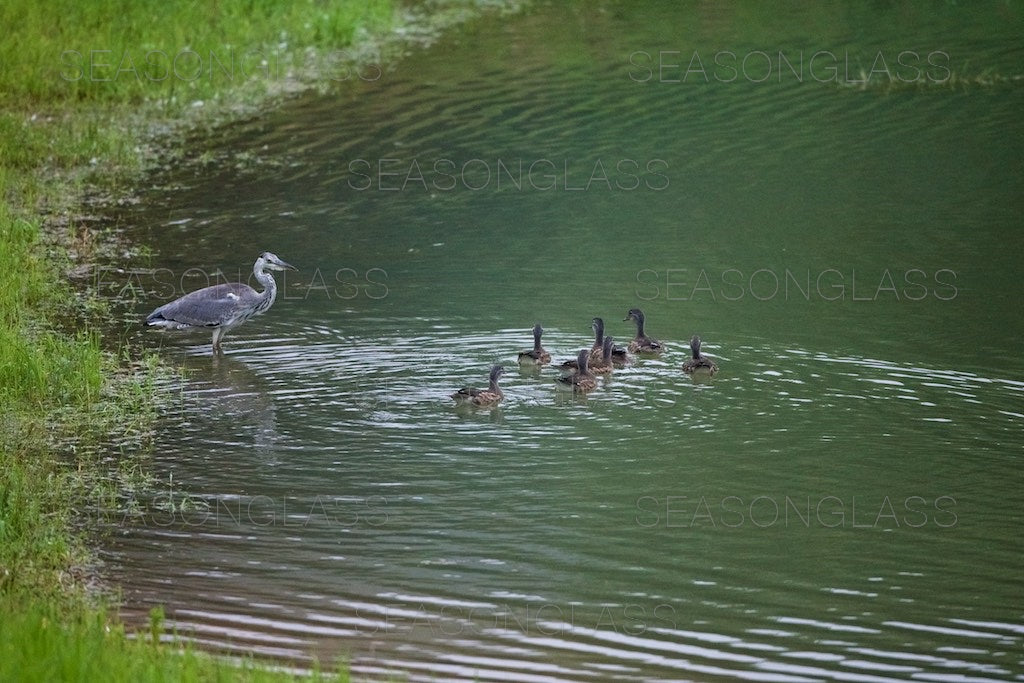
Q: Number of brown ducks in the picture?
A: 7